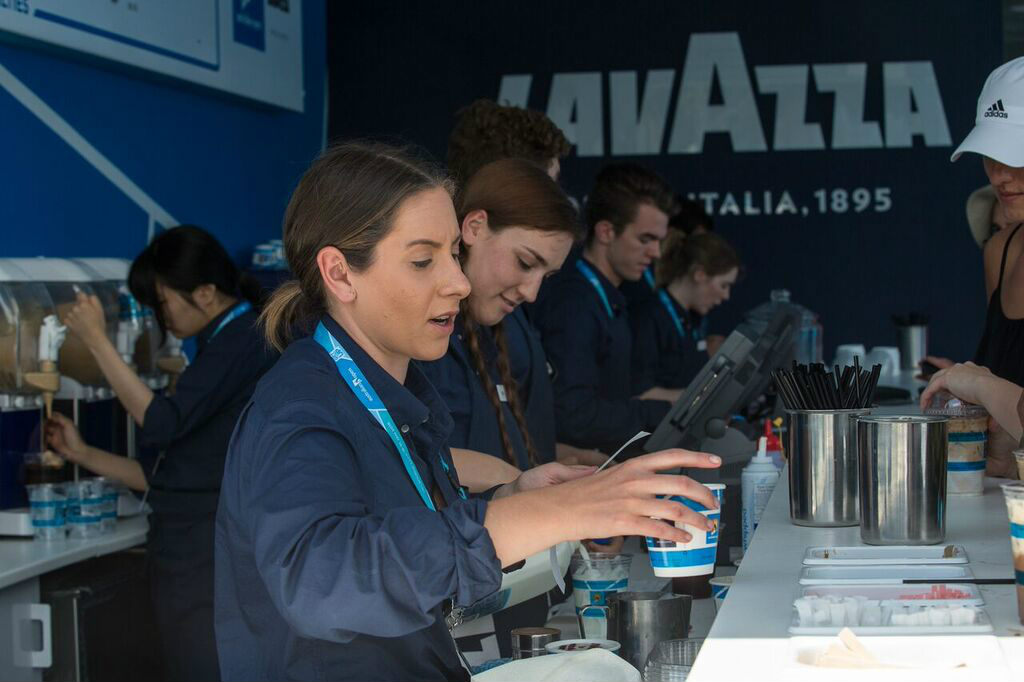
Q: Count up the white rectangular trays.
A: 5